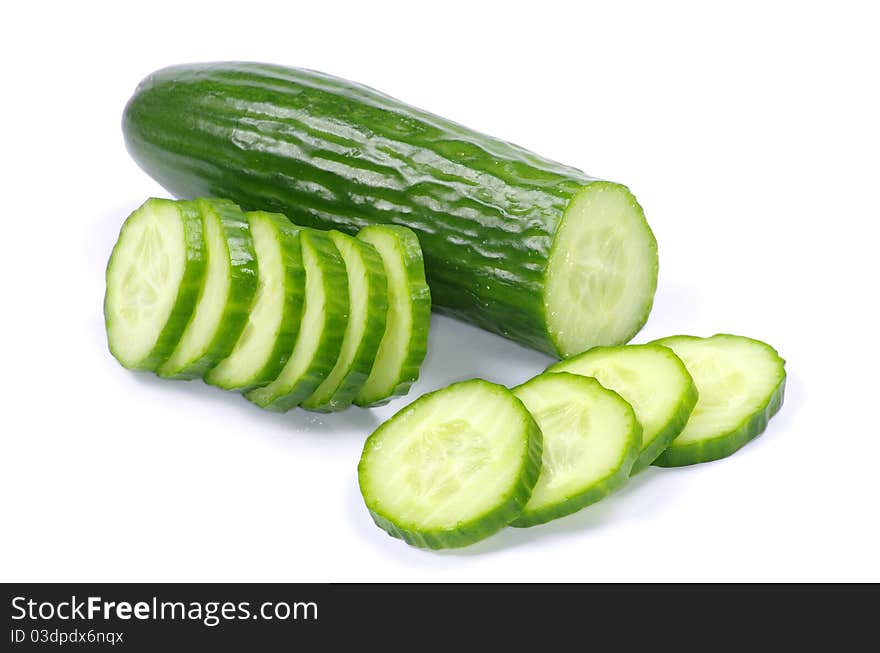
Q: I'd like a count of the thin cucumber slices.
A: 10